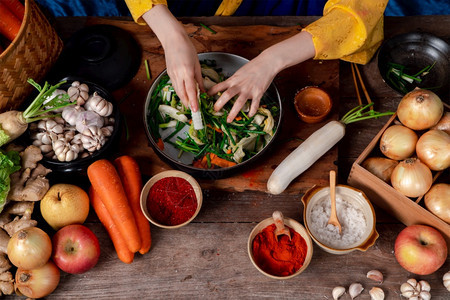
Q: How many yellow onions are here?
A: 9